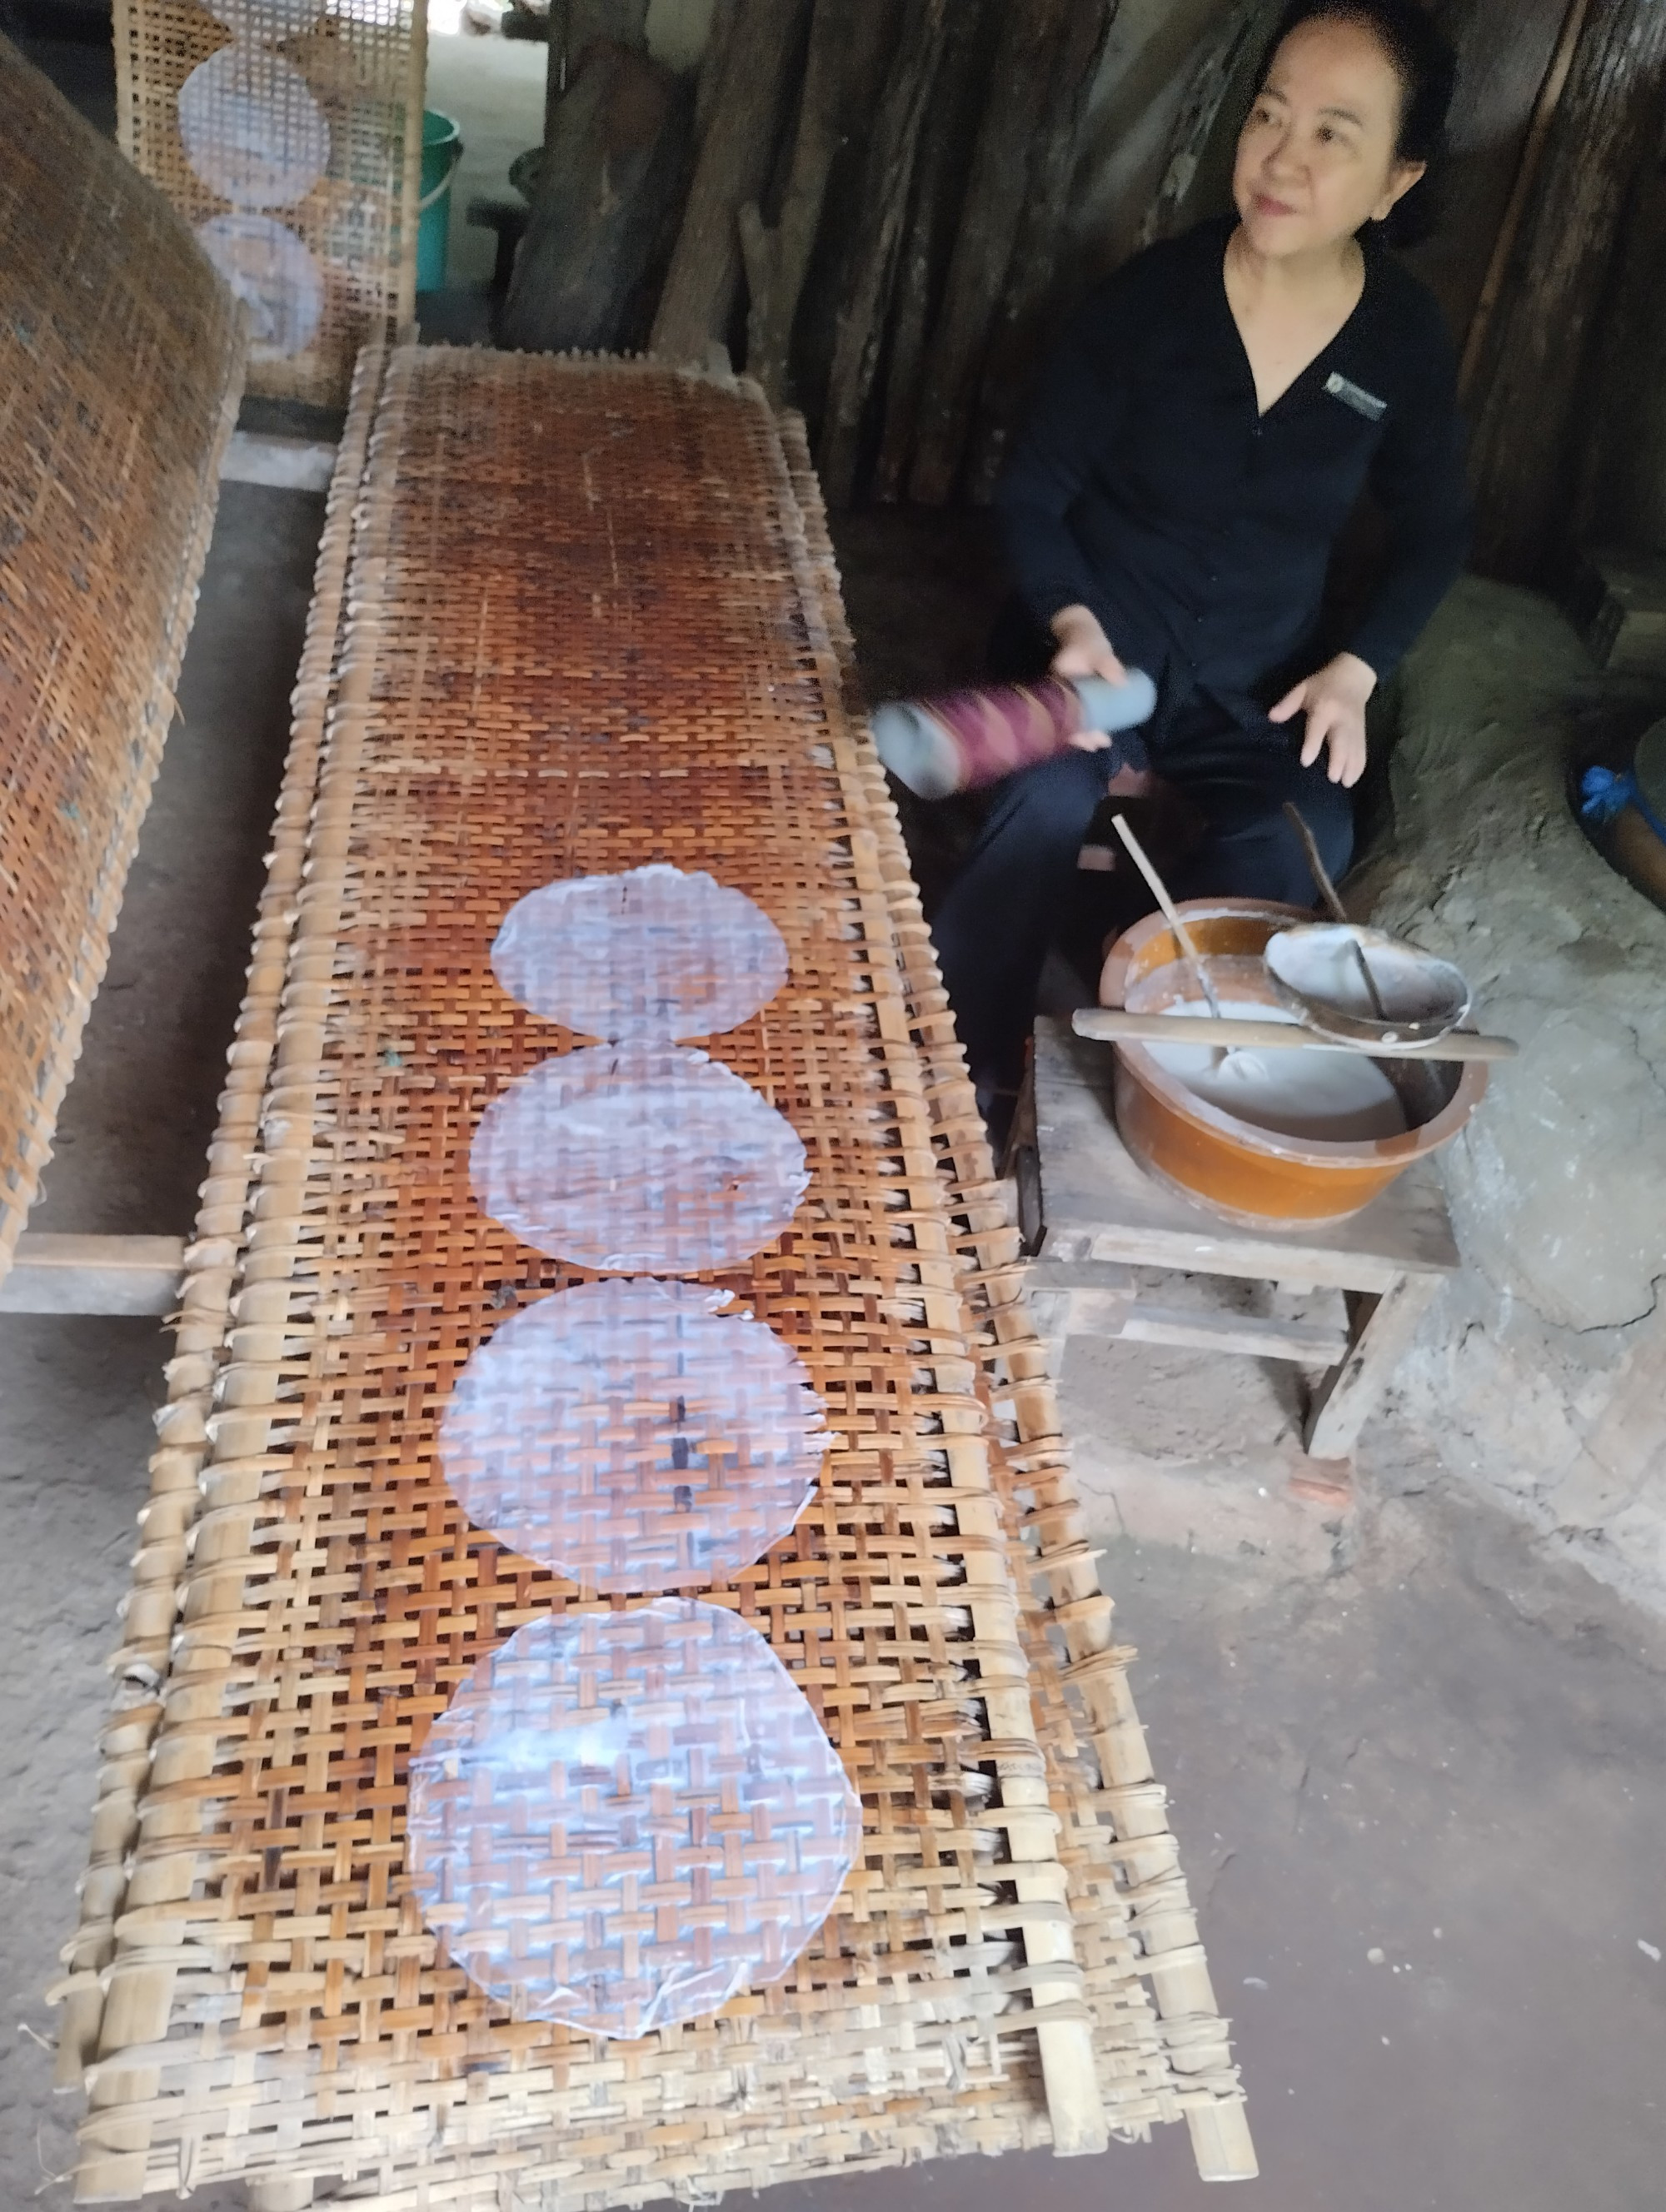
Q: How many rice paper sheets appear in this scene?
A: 7